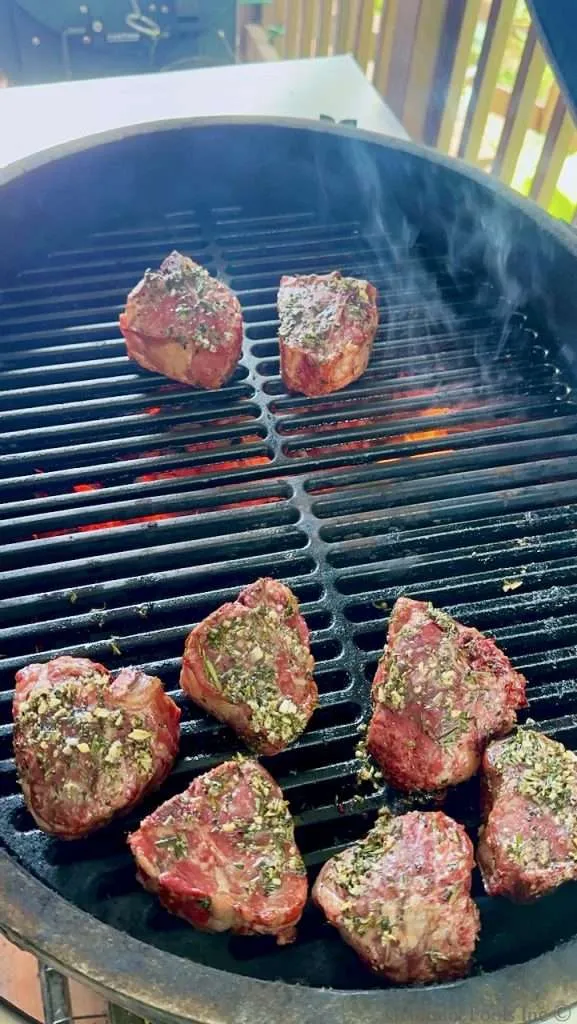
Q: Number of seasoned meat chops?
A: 8